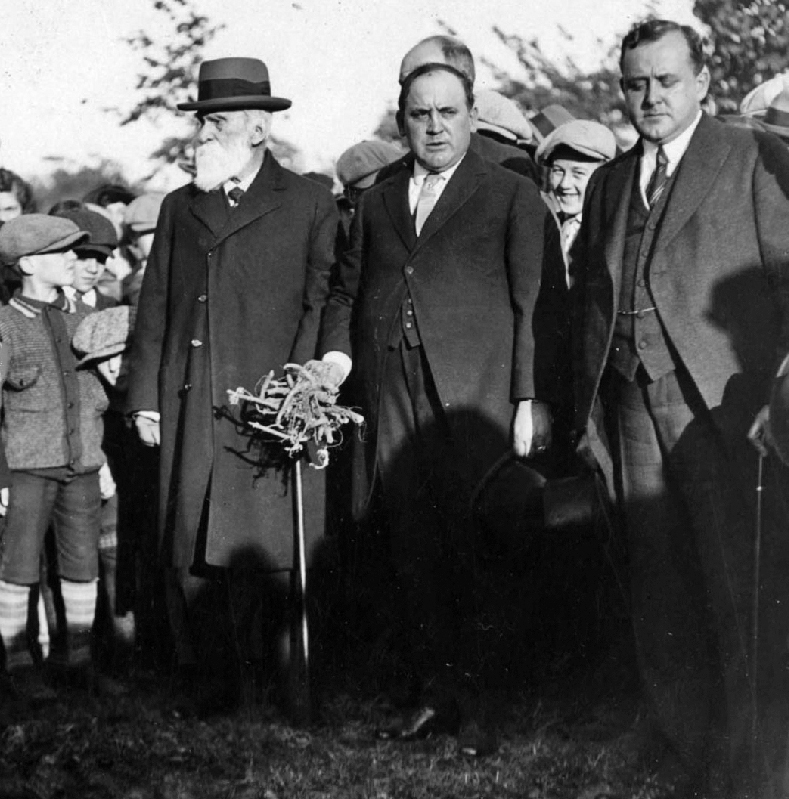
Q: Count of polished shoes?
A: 2